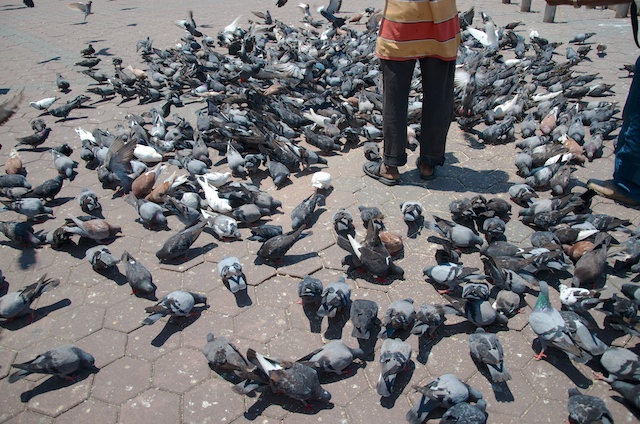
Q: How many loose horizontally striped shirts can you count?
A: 1